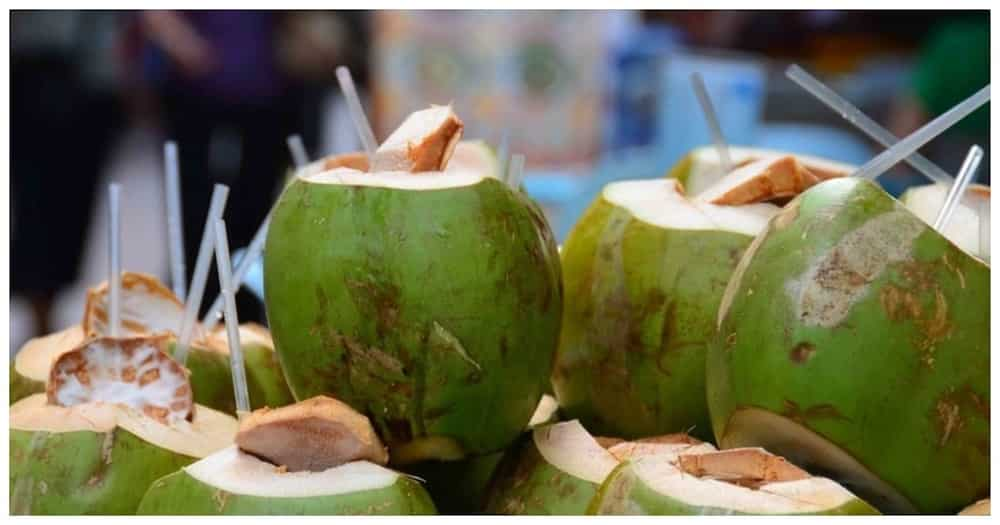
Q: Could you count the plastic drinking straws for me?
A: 13